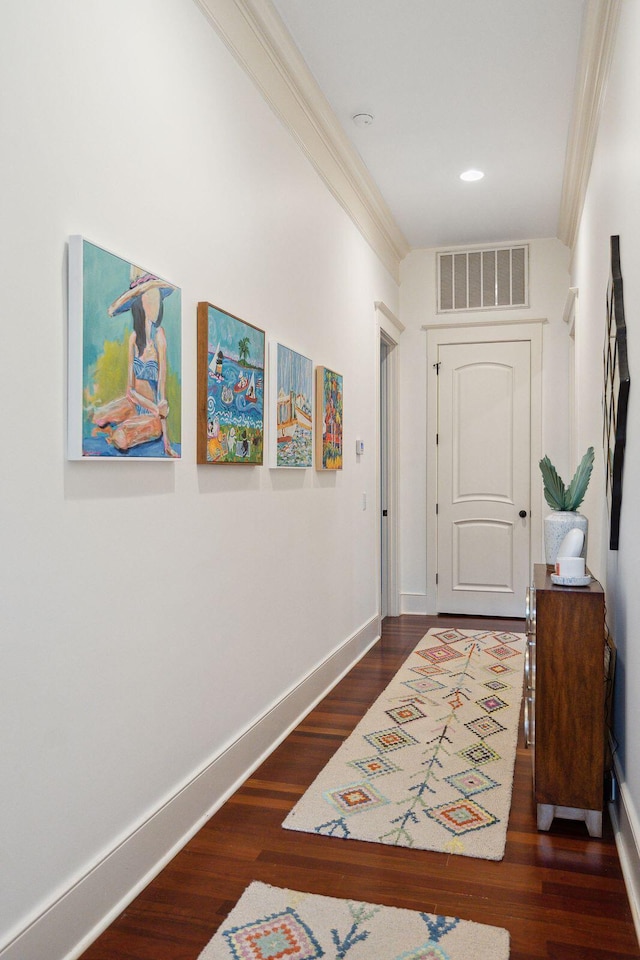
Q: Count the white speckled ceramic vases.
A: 1